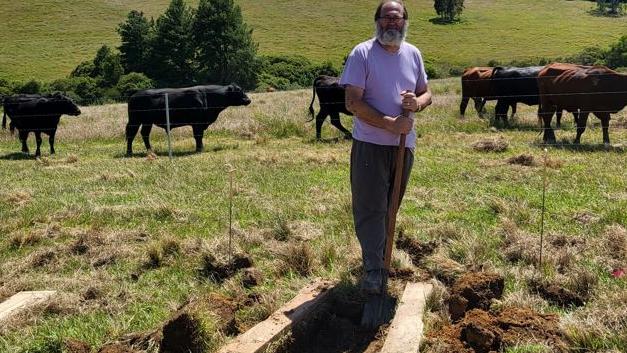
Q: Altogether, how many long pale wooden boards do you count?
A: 3